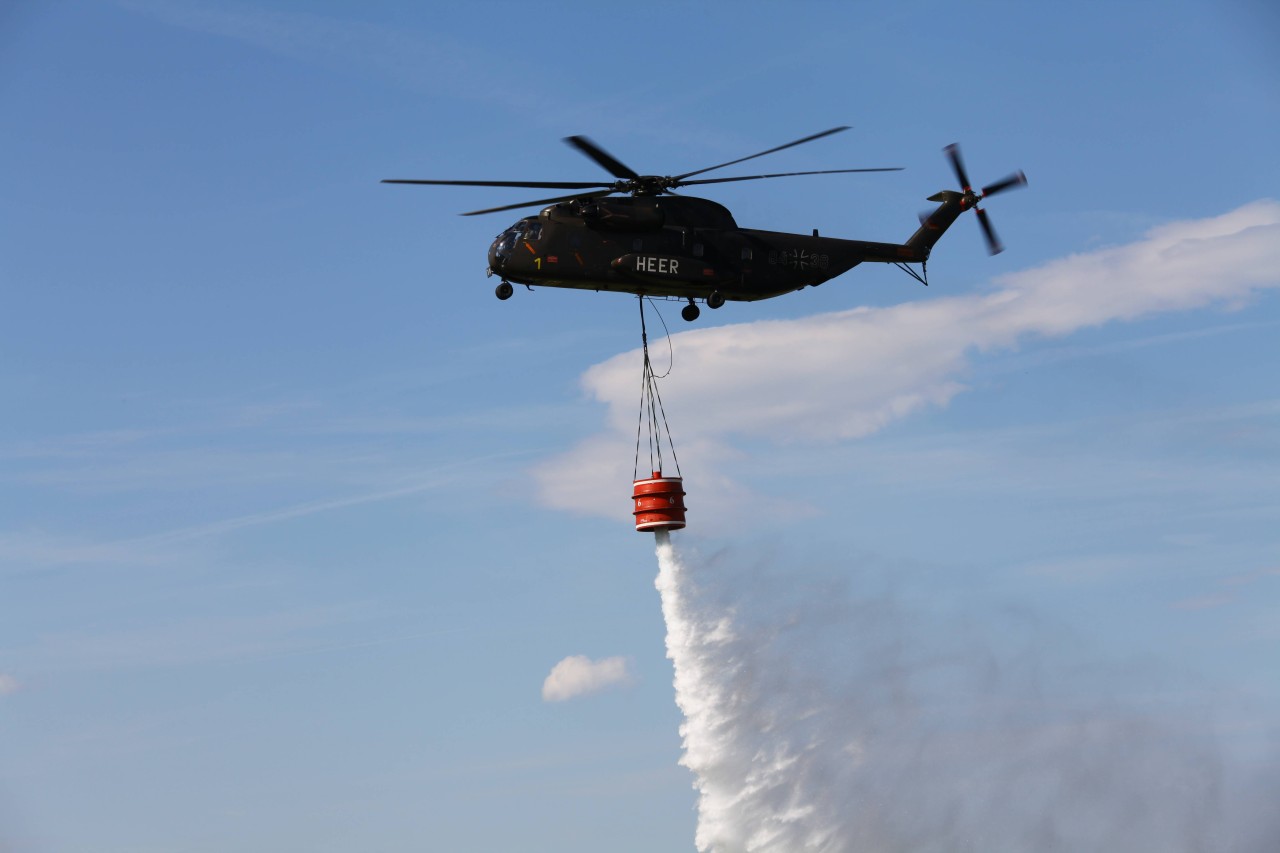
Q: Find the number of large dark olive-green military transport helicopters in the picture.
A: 1